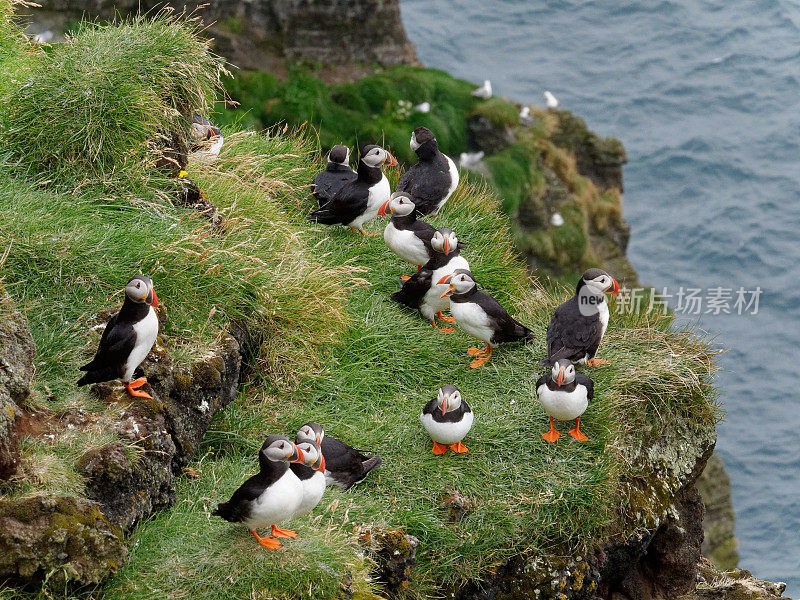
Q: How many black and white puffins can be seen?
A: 14